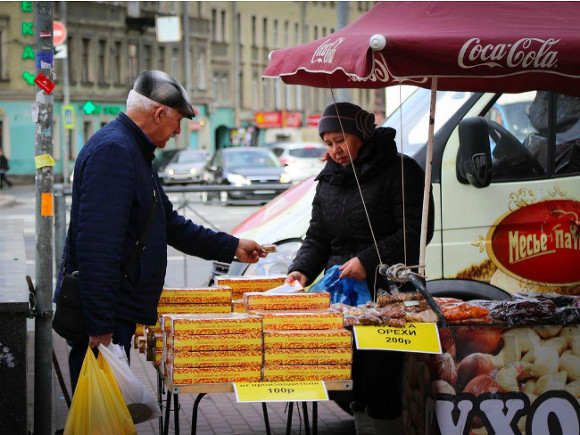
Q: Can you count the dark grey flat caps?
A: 1